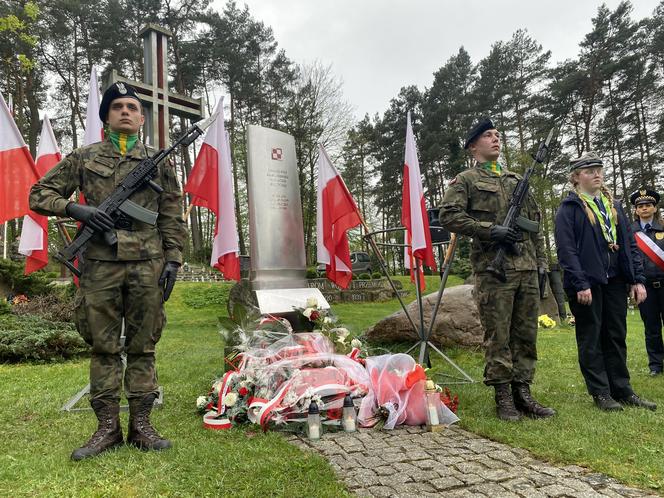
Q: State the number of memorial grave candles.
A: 3